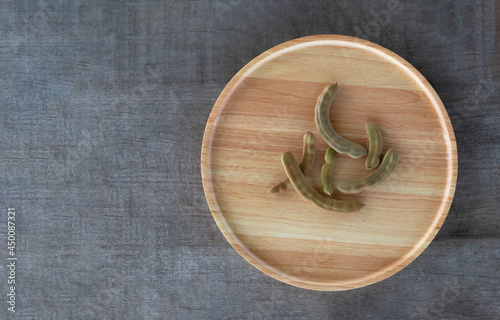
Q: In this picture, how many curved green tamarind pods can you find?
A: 6